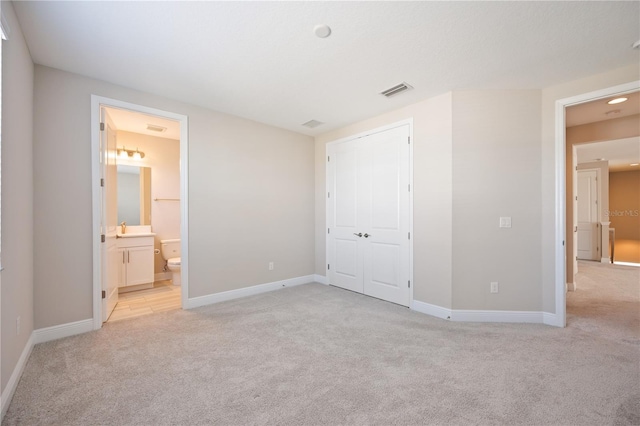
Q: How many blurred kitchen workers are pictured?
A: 0